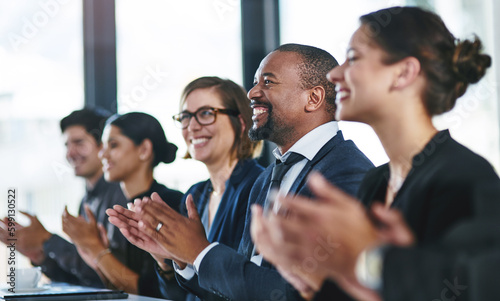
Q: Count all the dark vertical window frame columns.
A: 2